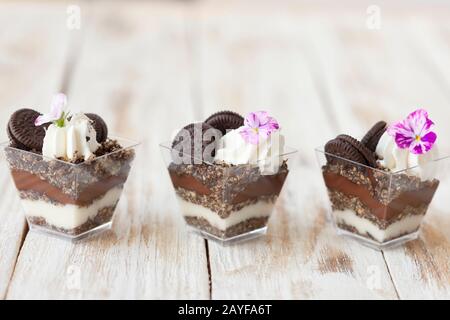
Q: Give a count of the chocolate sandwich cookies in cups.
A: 6